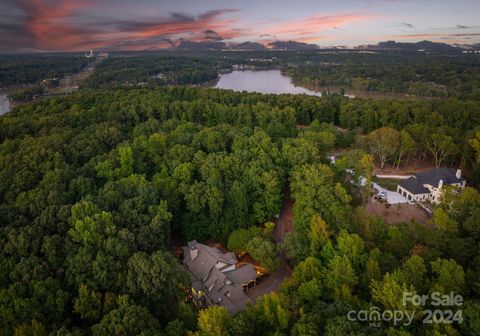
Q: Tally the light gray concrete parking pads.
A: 1